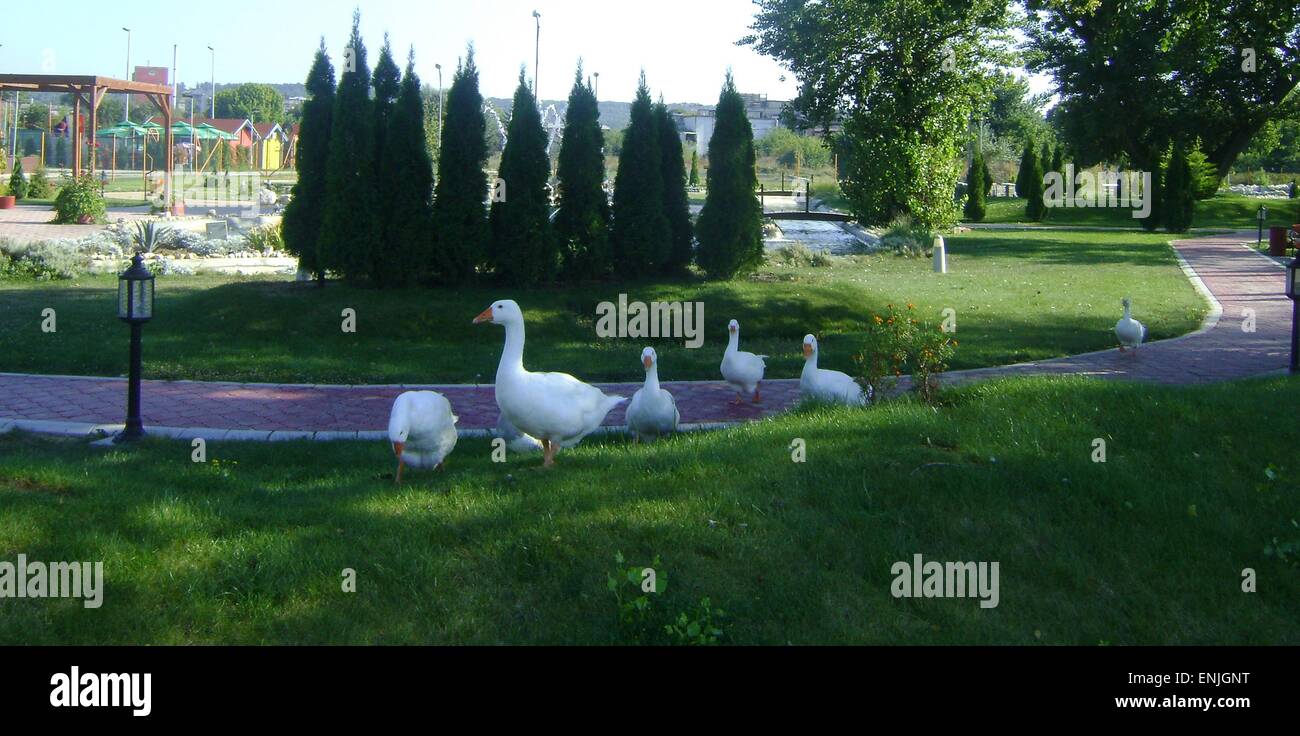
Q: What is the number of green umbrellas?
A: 4